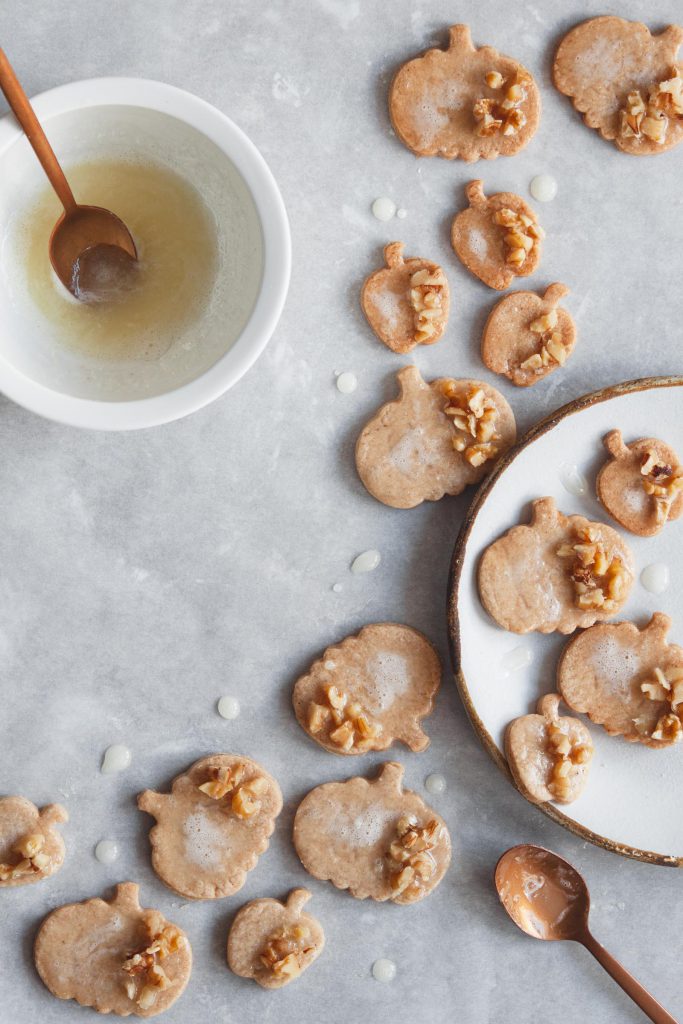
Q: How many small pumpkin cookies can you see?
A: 7